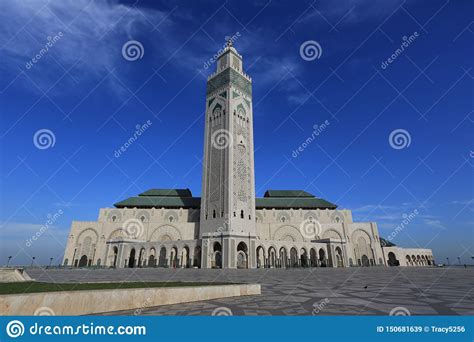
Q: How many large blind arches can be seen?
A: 6